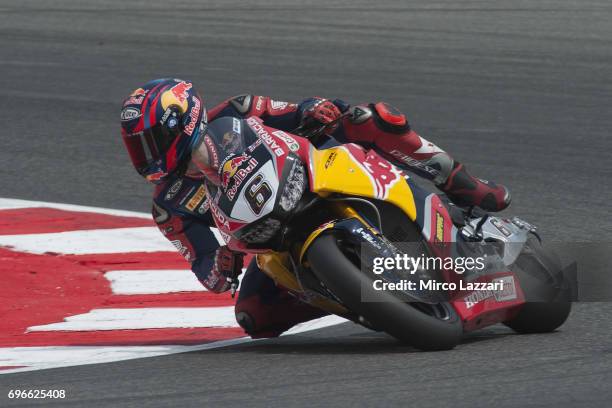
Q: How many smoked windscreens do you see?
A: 1